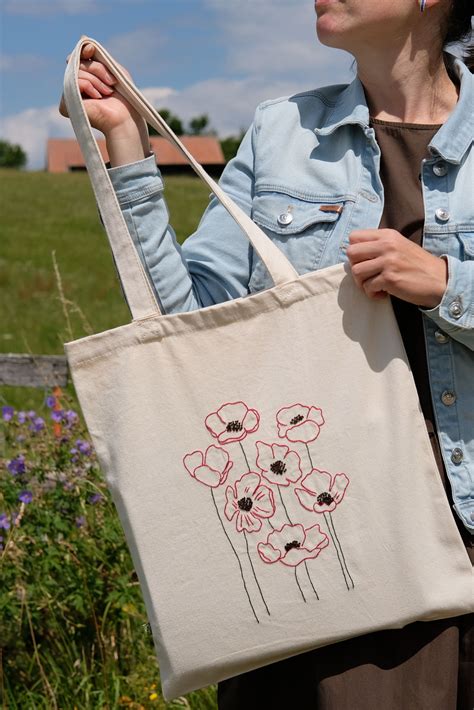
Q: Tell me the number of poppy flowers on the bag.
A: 7